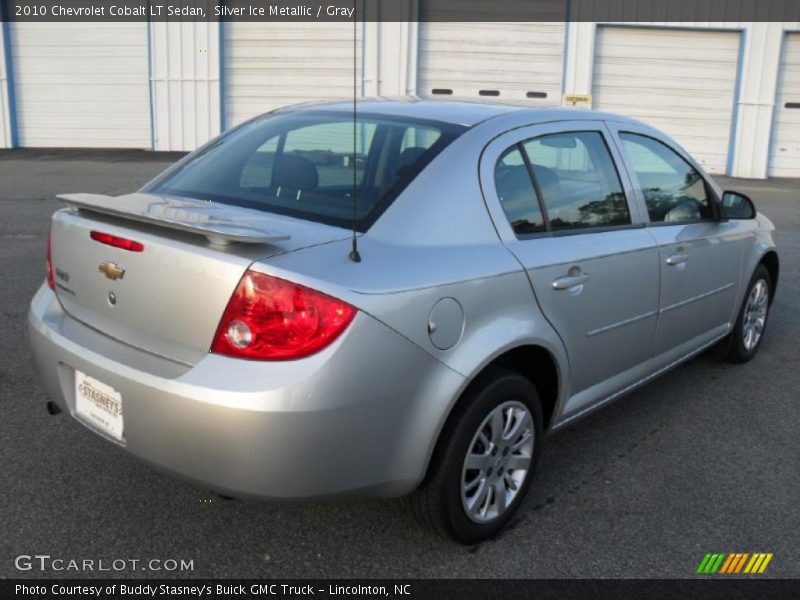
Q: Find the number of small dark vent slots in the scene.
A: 4